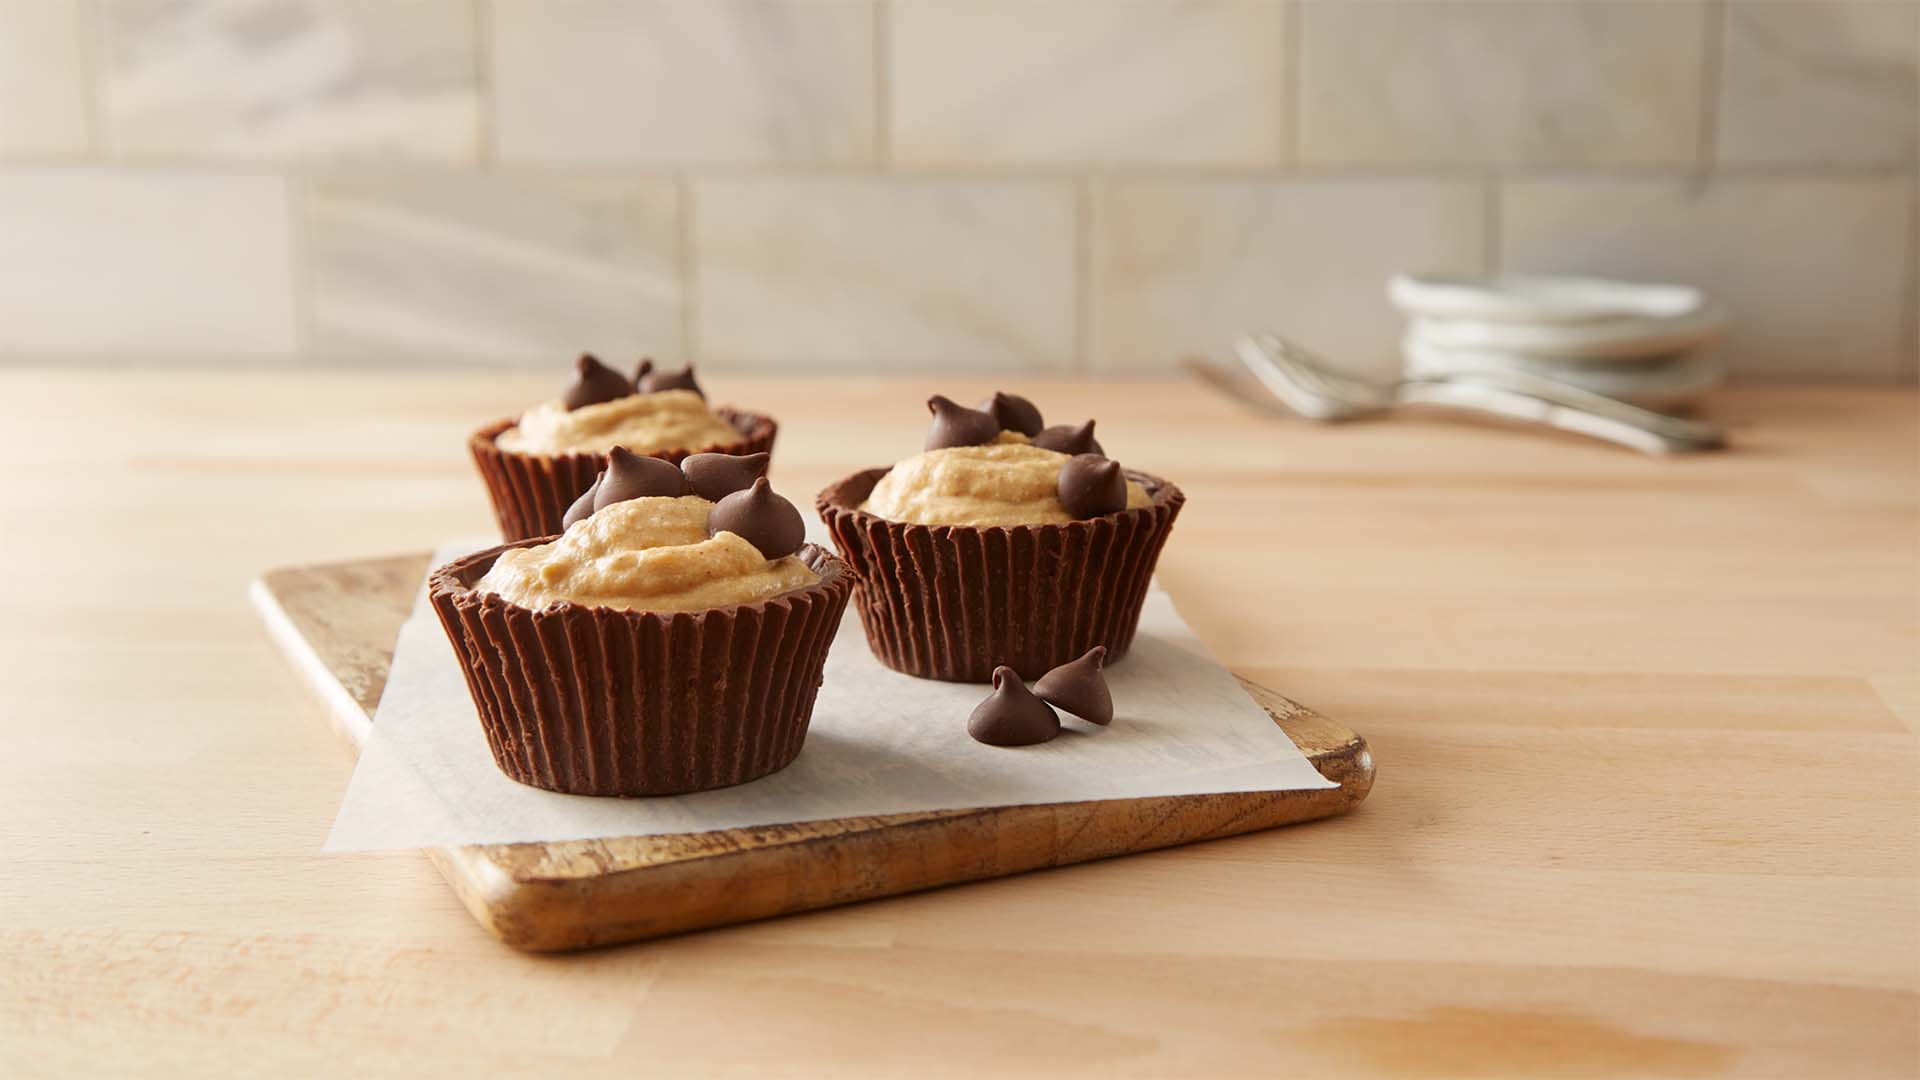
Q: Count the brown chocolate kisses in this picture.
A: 13